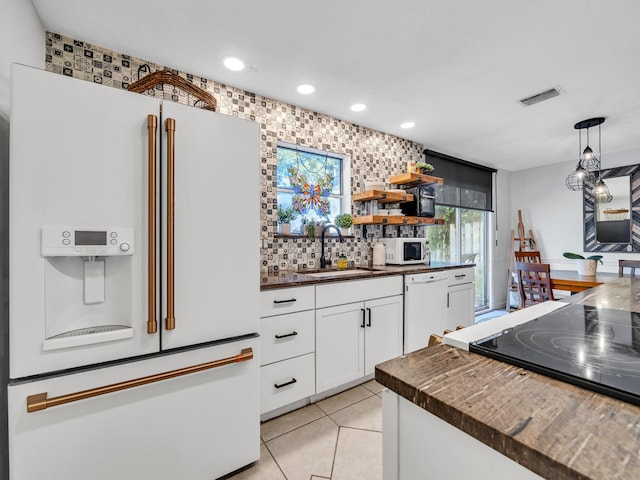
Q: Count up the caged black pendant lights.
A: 3